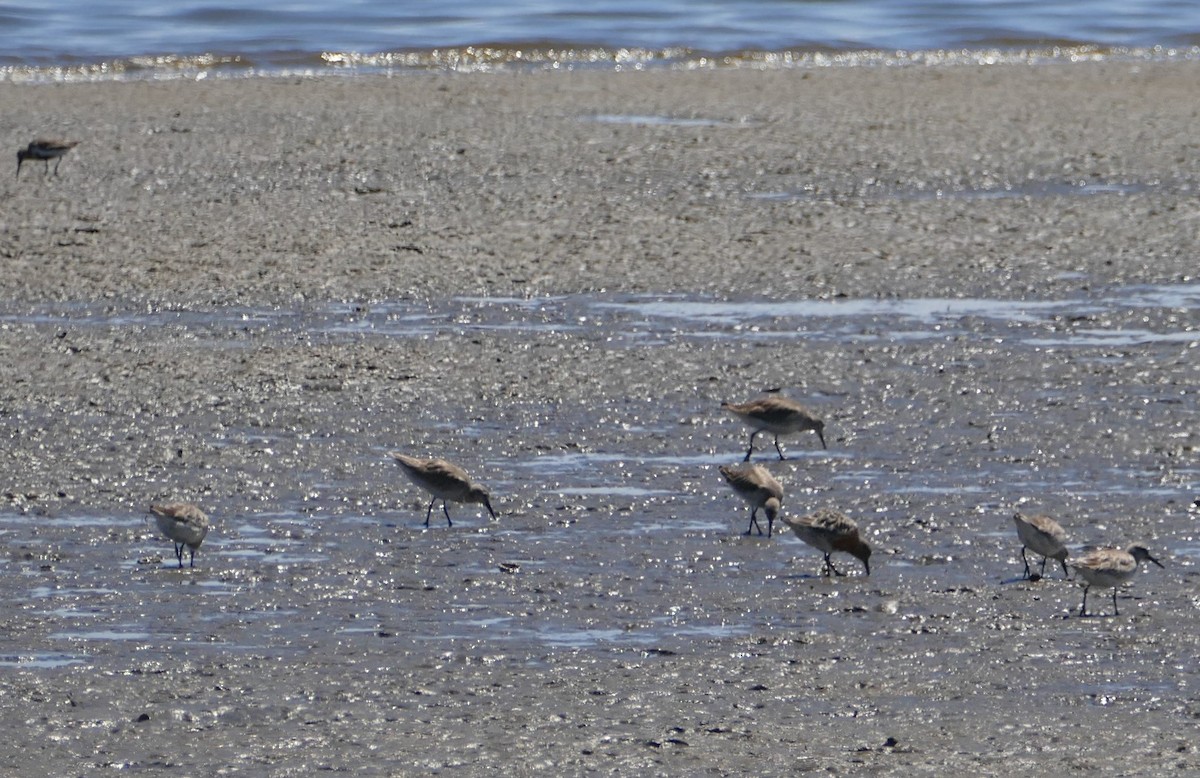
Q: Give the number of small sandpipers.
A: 8